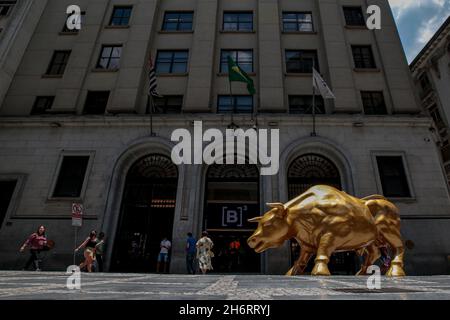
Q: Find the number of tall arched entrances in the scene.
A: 3